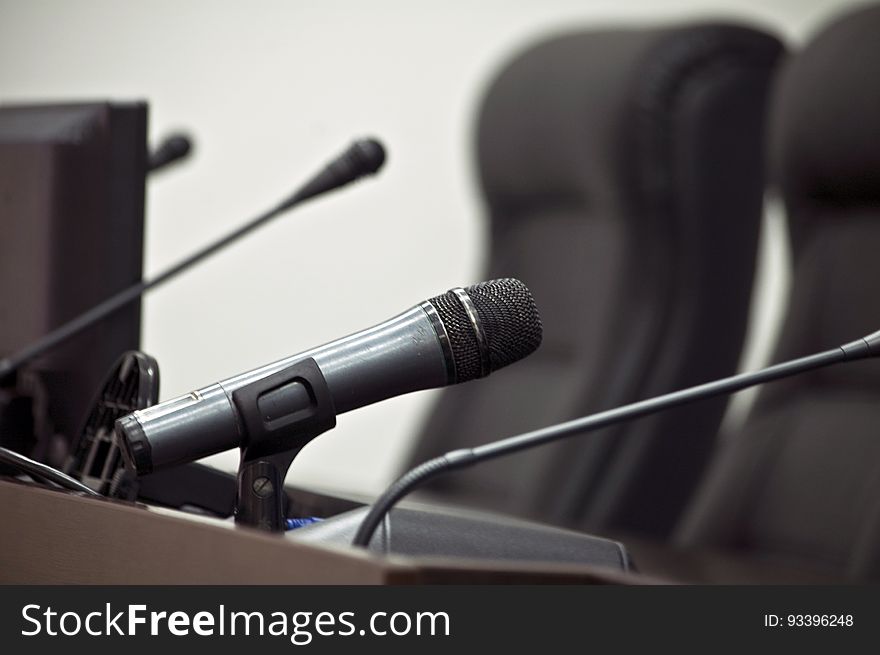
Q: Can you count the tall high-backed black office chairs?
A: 2